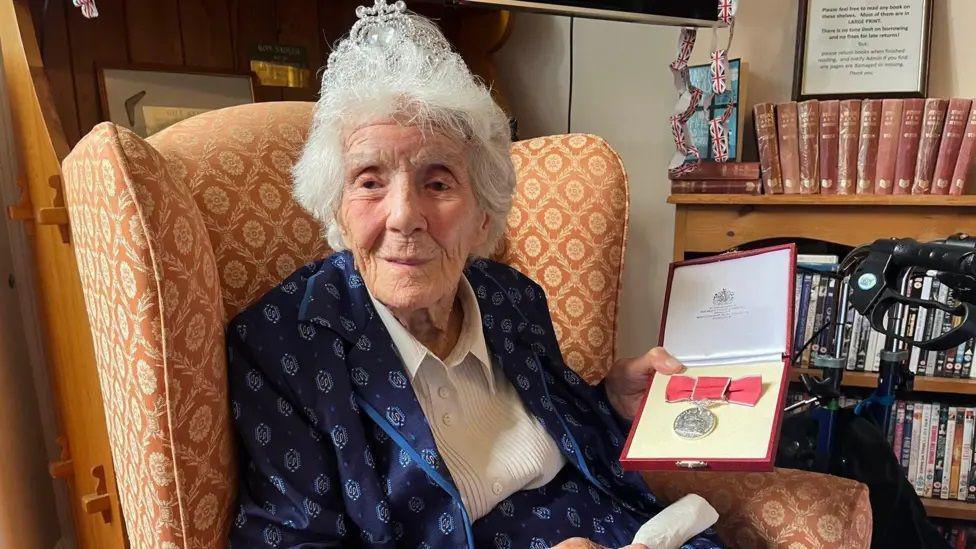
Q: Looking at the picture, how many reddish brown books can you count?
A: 13